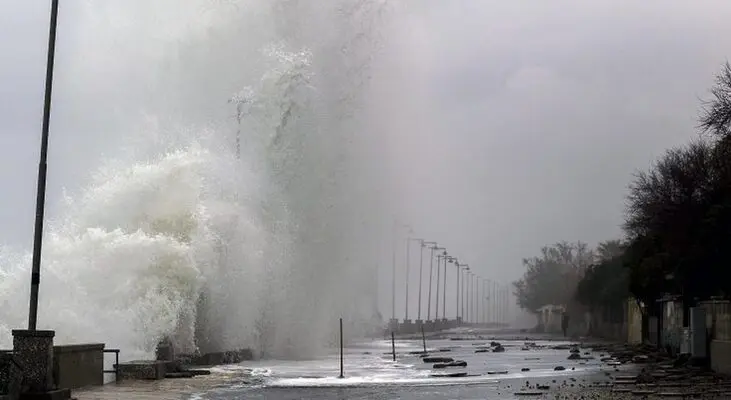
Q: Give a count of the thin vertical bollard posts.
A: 3